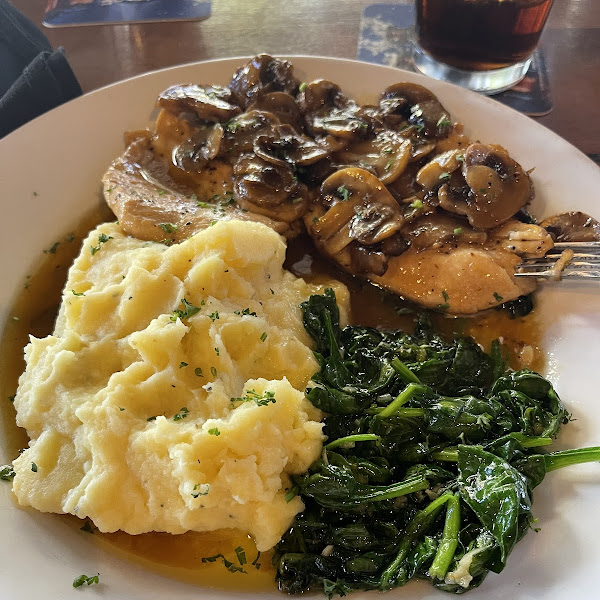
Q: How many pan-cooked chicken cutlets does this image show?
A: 2